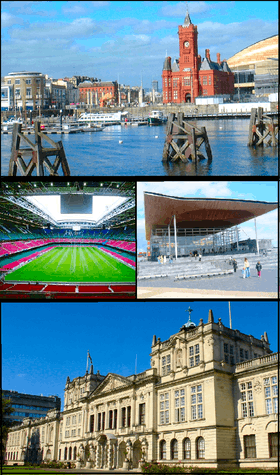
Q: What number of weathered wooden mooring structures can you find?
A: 3